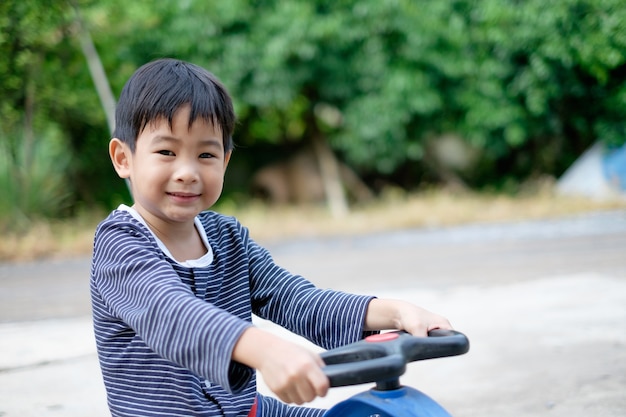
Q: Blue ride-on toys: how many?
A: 1